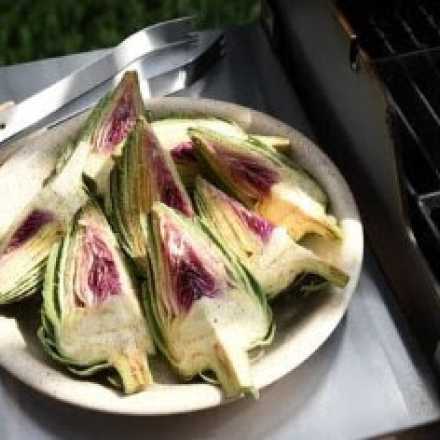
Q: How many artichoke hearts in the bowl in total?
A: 8